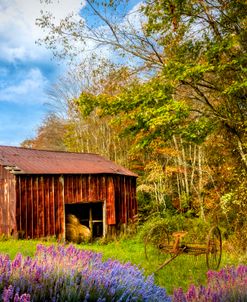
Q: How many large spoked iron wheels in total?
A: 2